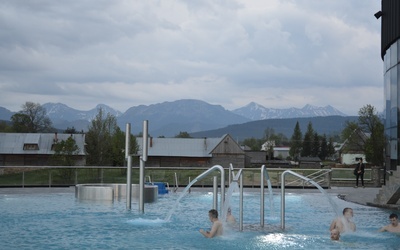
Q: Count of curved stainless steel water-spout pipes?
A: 5